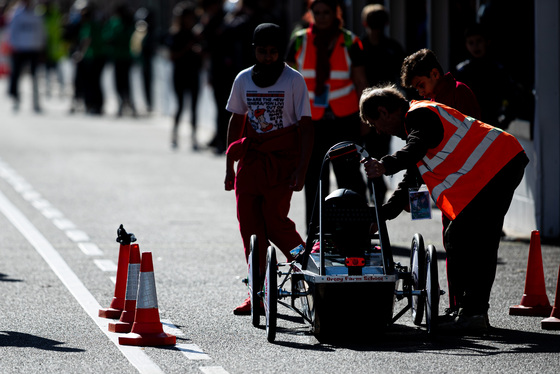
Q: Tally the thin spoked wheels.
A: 4